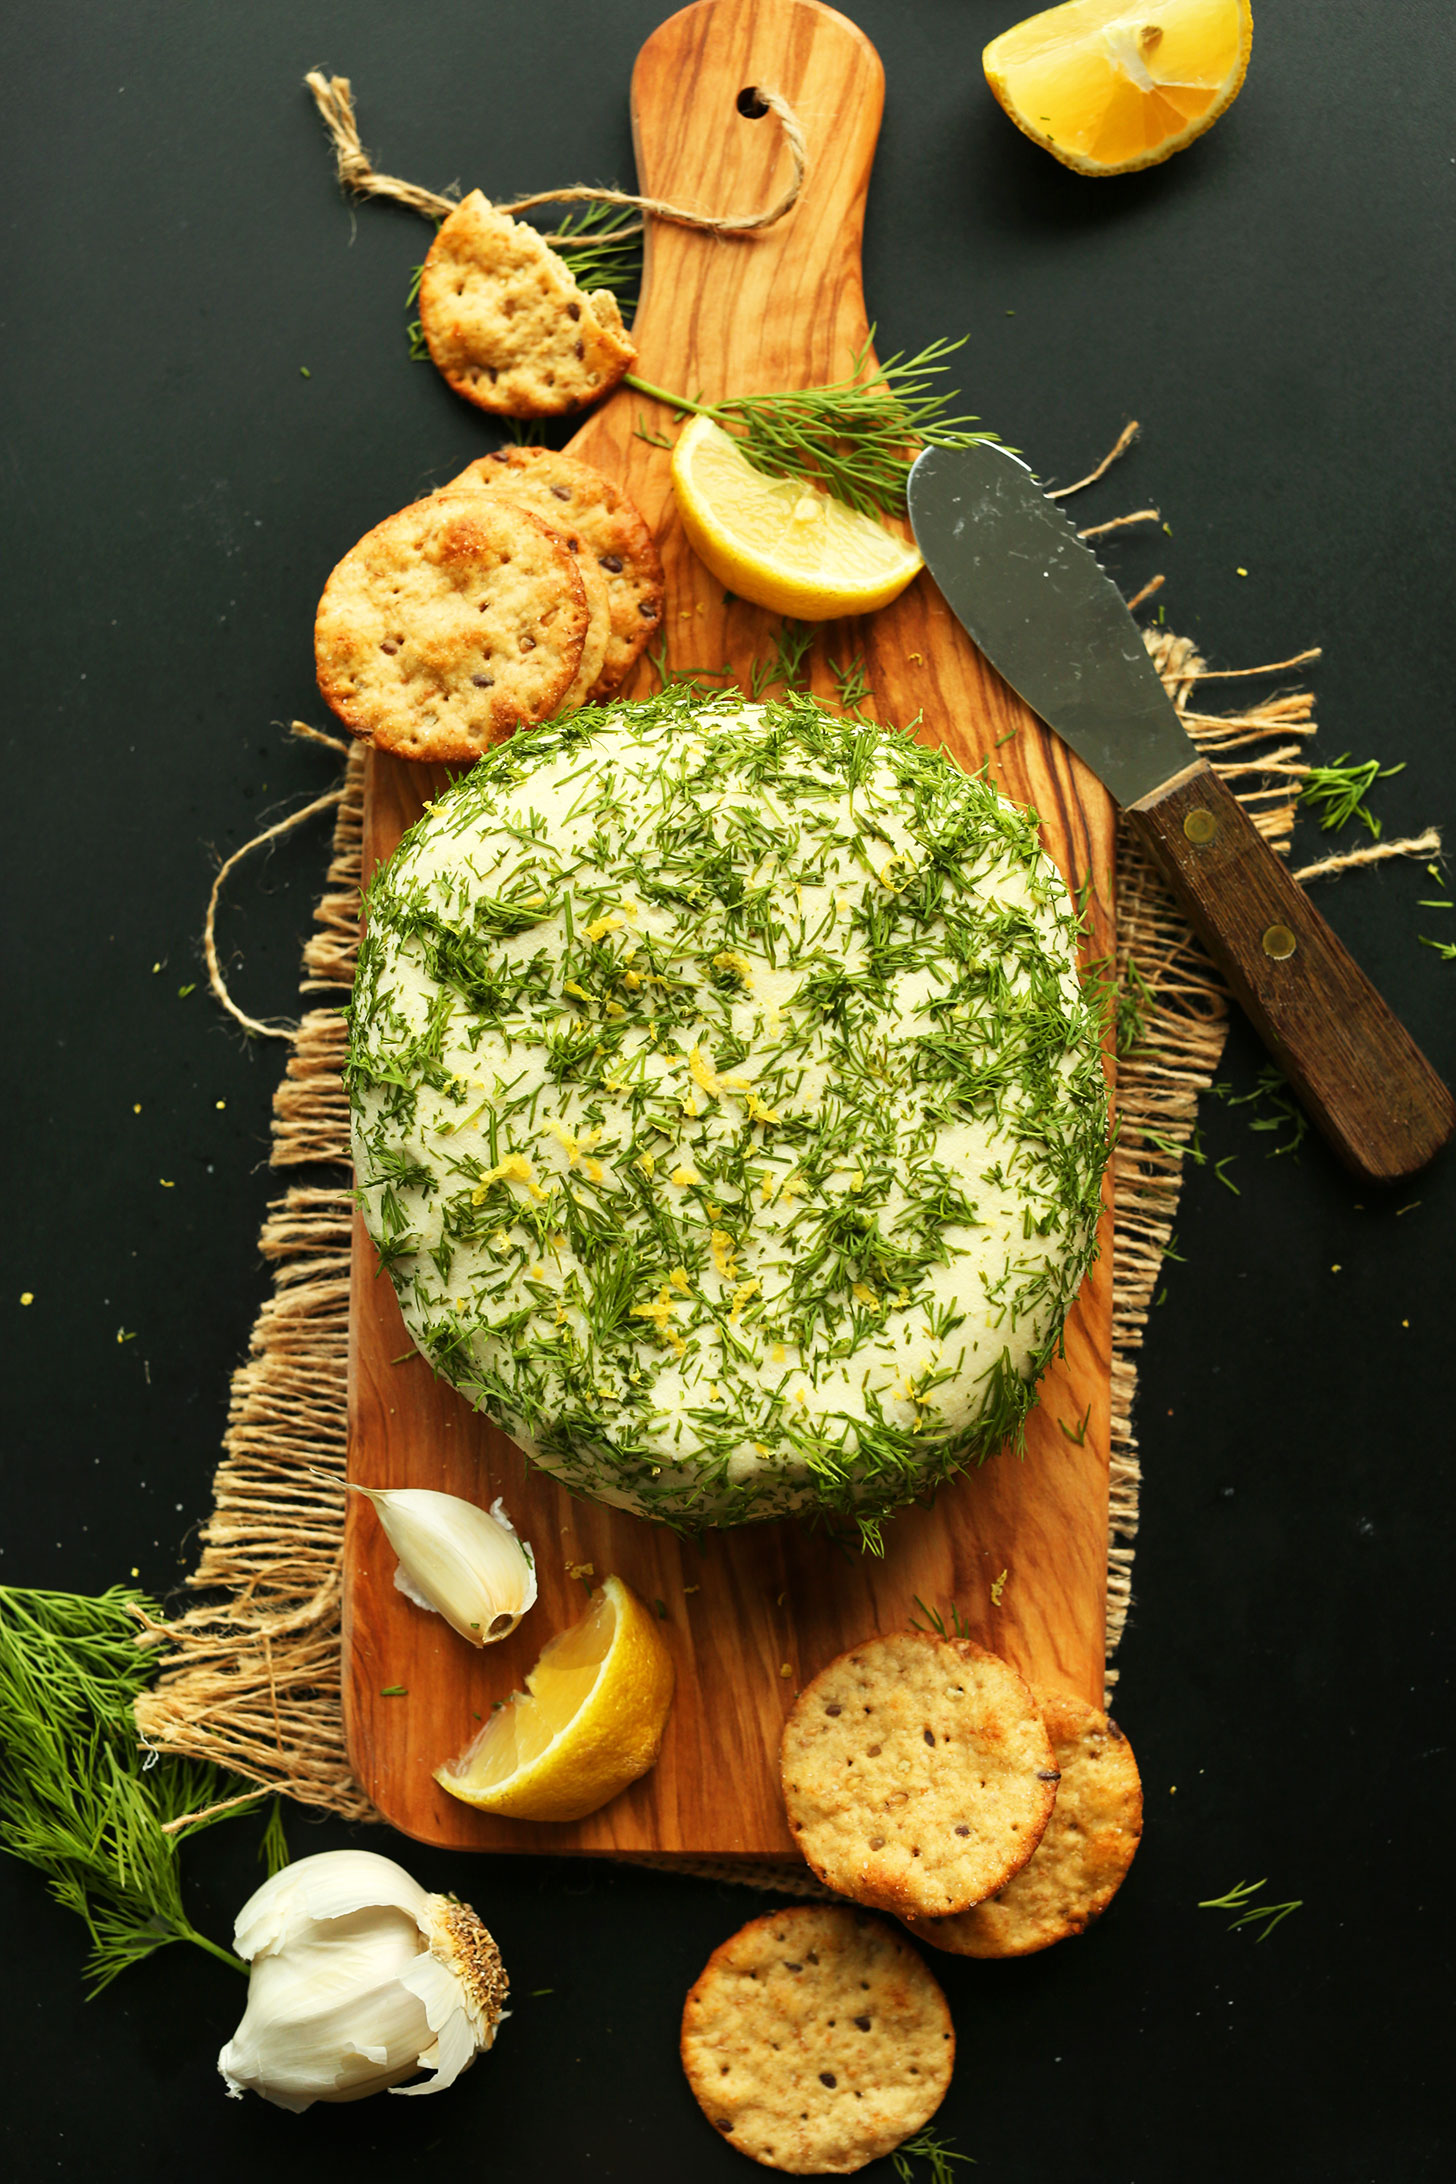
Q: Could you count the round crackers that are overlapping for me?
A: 5